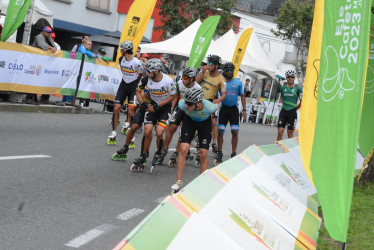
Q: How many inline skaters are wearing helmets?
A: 7